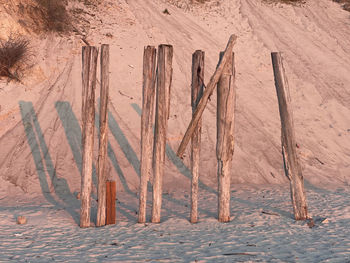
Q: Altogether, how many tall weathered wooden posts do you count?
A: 7